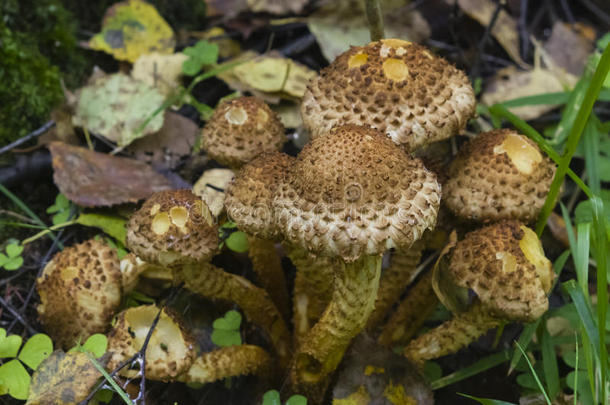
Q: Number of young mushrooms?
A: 9